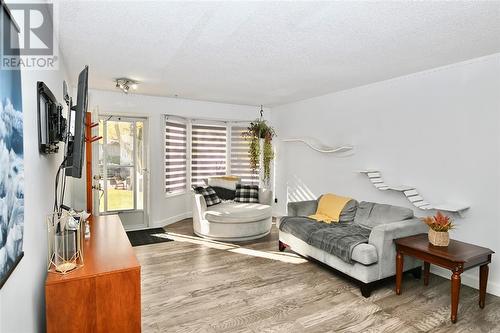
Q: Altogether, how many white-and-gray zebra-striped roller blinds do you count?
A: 3